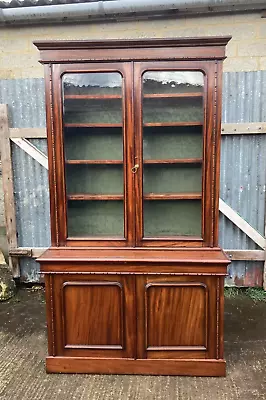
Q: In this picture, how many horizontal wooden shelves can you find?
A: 4